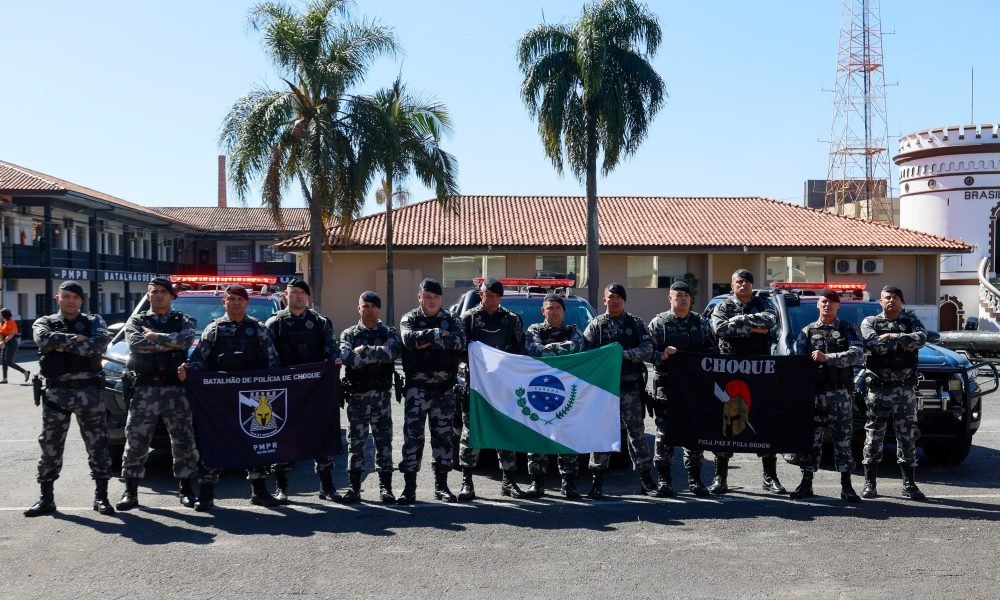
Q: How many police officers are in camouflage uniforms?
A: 13